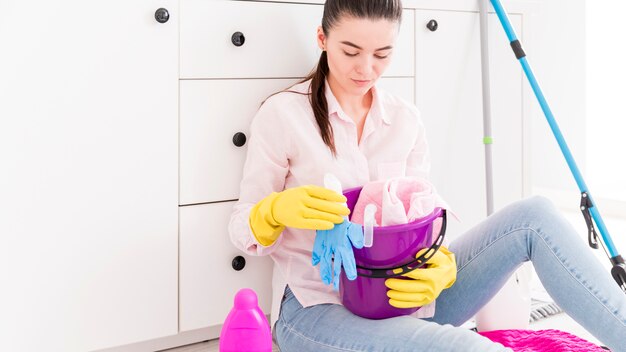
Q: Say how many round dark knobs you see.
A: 5